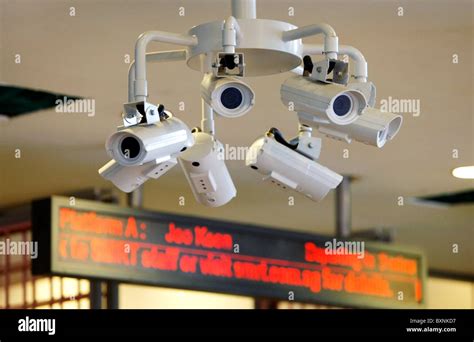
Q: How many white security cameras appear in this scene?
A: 7